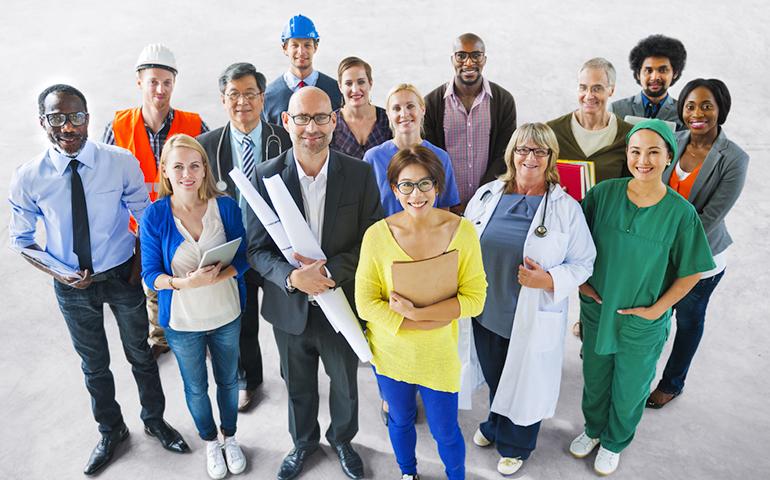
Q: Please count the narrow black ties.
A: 1